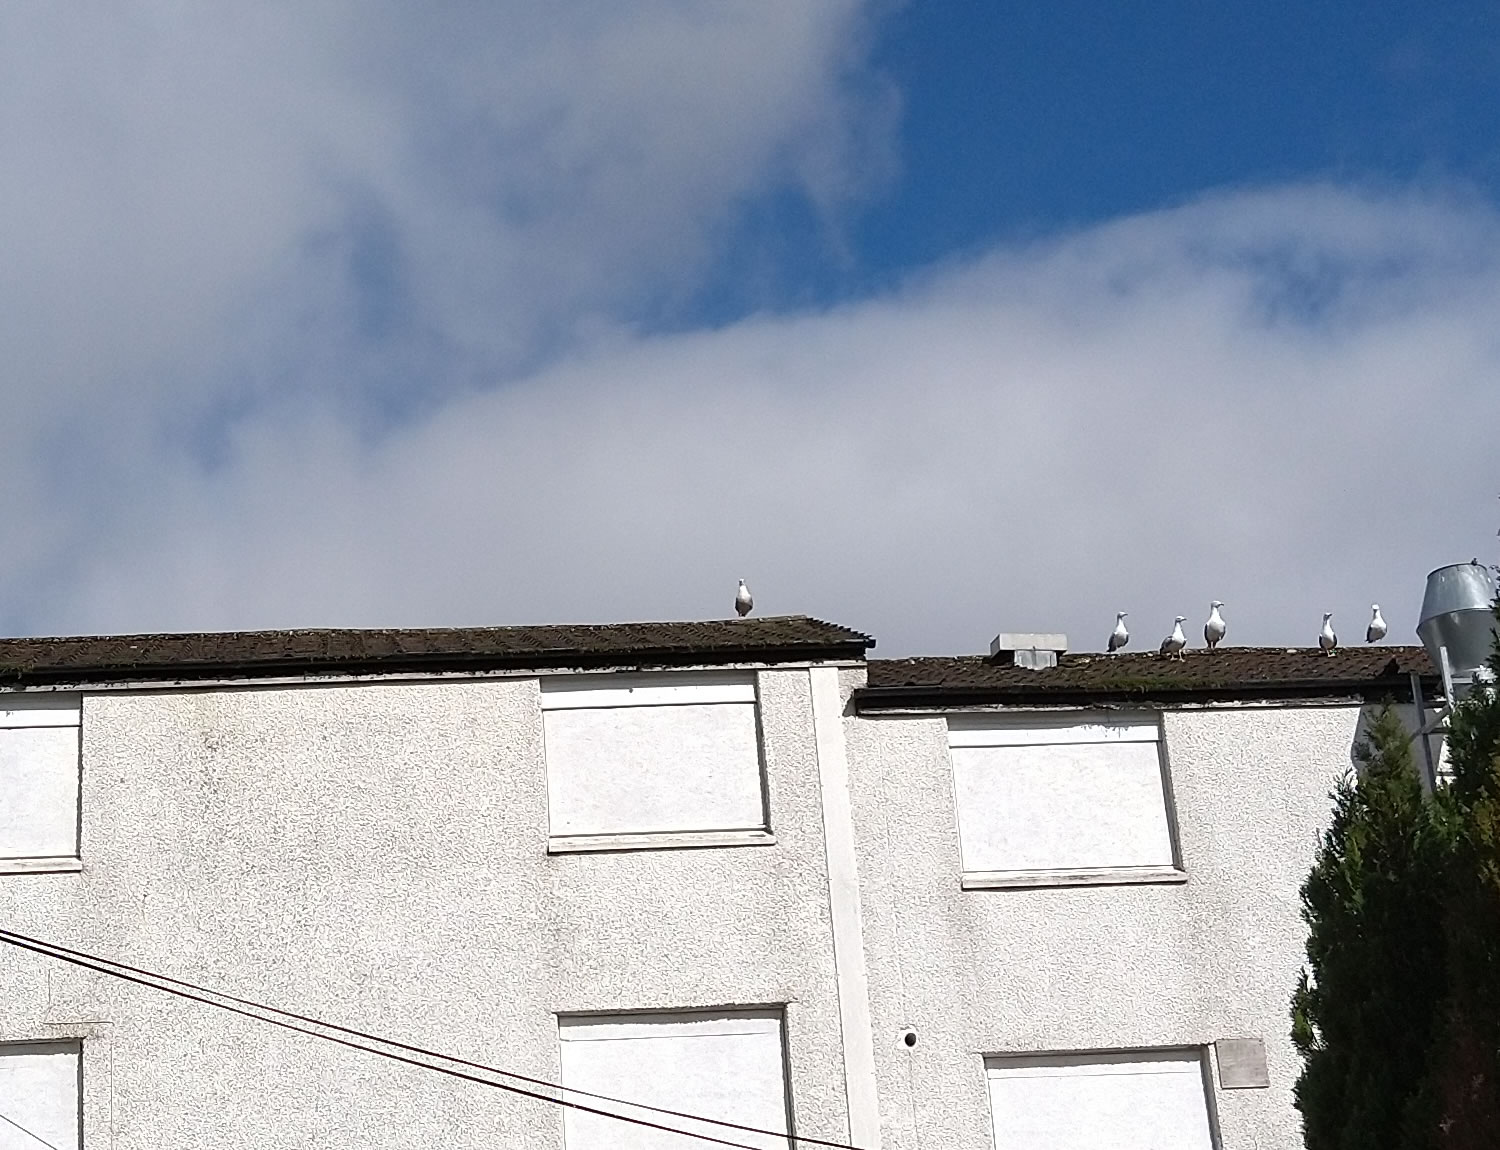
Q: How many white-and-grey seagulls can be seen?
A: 6